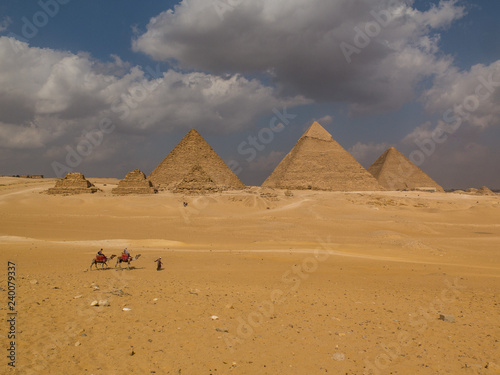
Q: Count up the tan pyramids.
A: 6